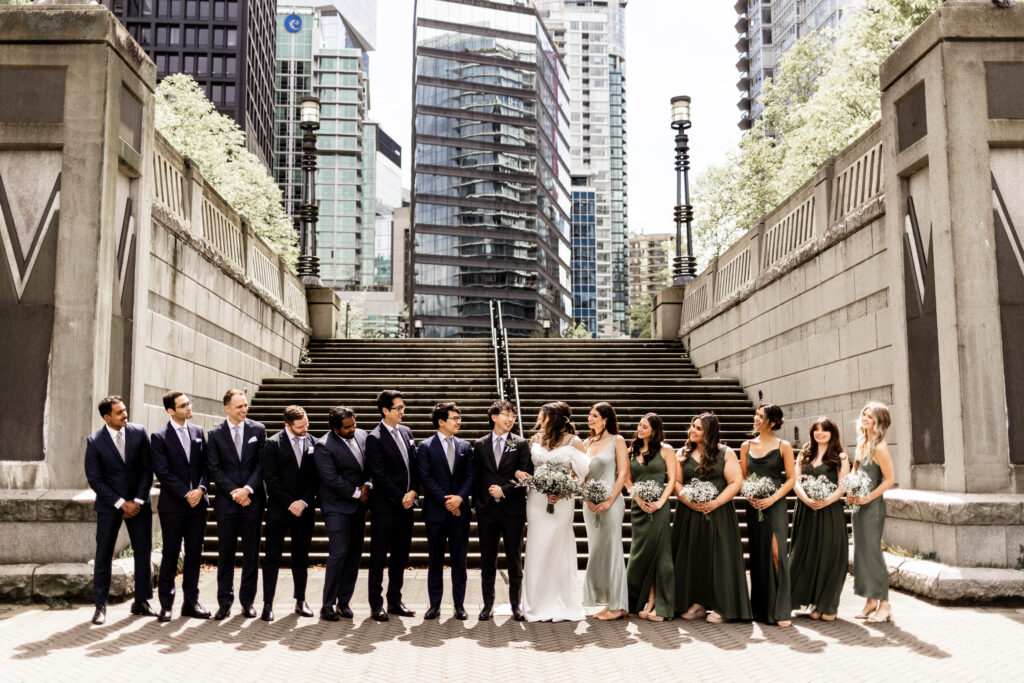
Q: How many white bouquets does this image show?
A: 7